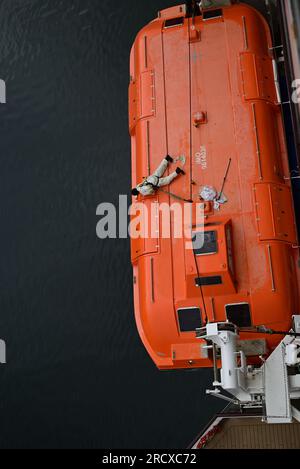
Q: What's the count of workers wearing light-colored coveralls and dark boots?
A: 1